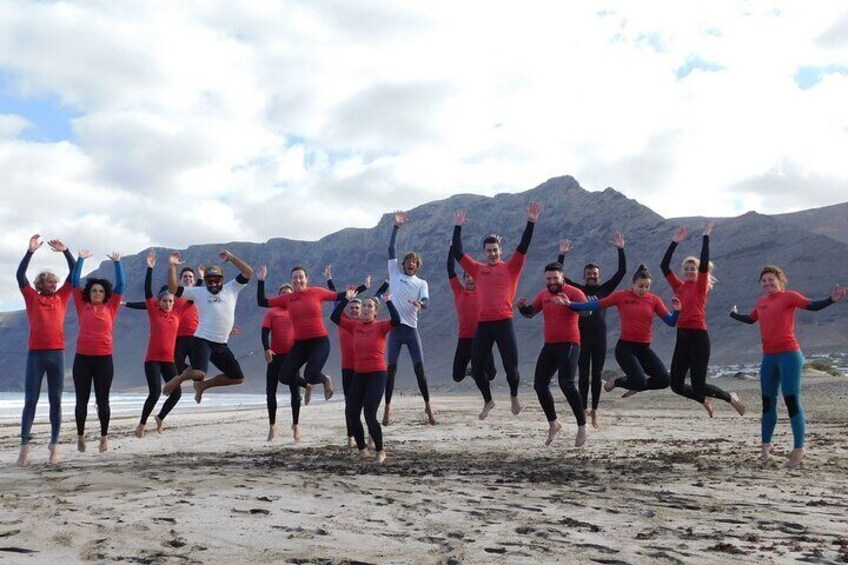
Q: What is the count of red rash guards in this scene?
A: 14